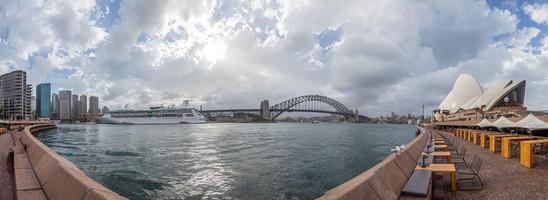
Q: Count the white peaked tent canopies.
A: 3